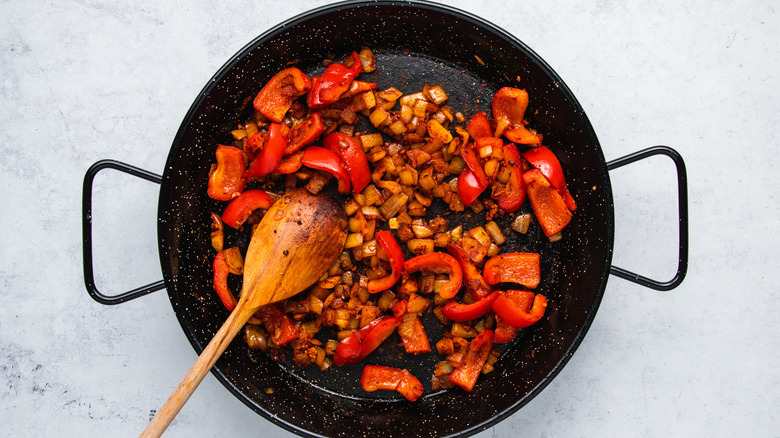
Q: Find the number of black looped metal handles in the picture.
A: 2